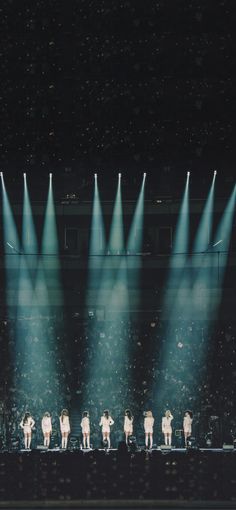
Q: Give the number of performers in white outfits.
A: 9